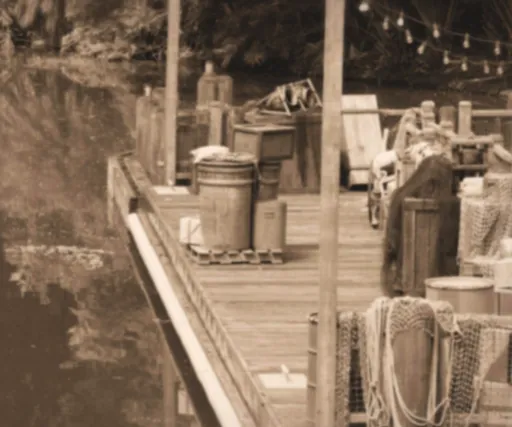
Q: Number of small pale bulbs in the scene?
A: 12